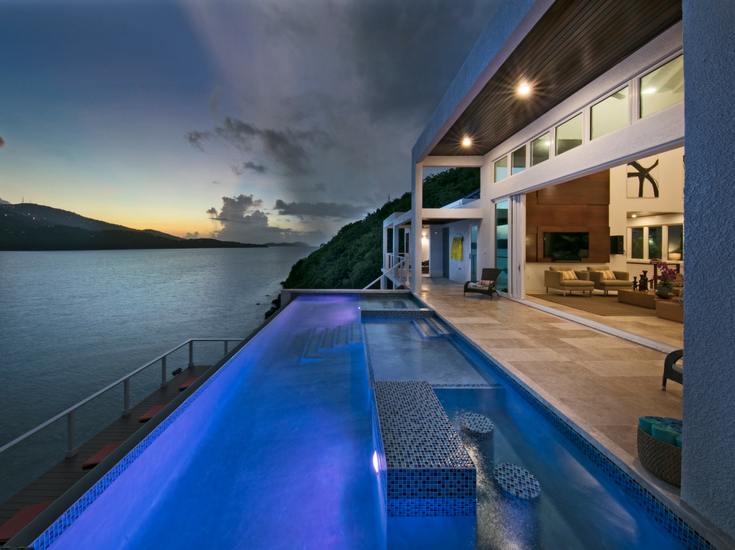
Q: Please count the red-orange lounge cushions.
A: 4